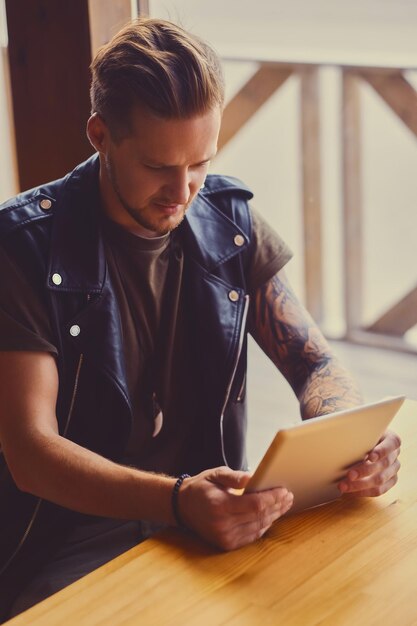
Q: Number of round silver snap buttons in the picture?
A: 5